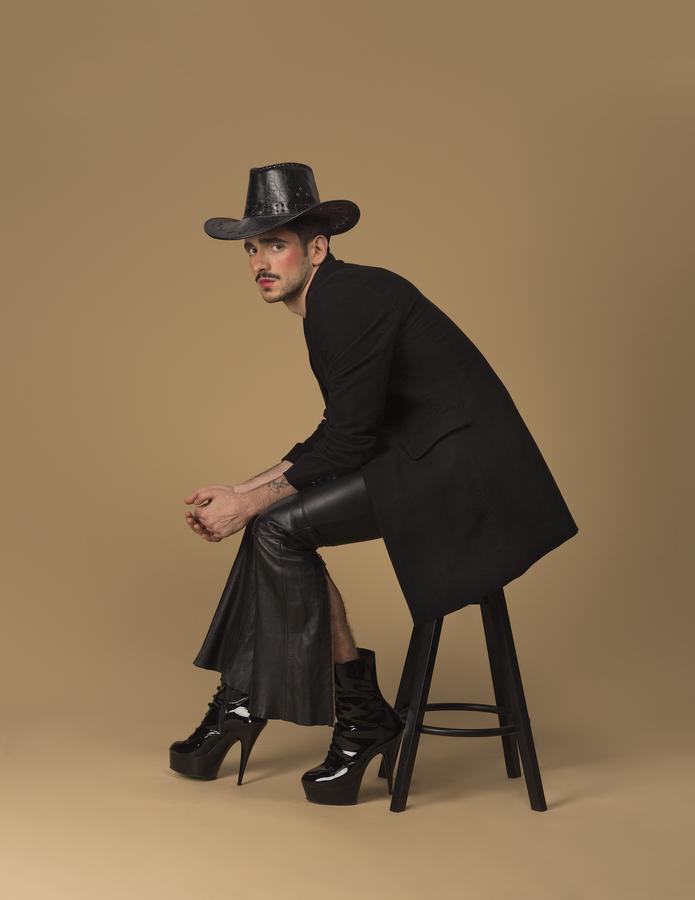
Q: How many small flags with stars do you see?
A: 0